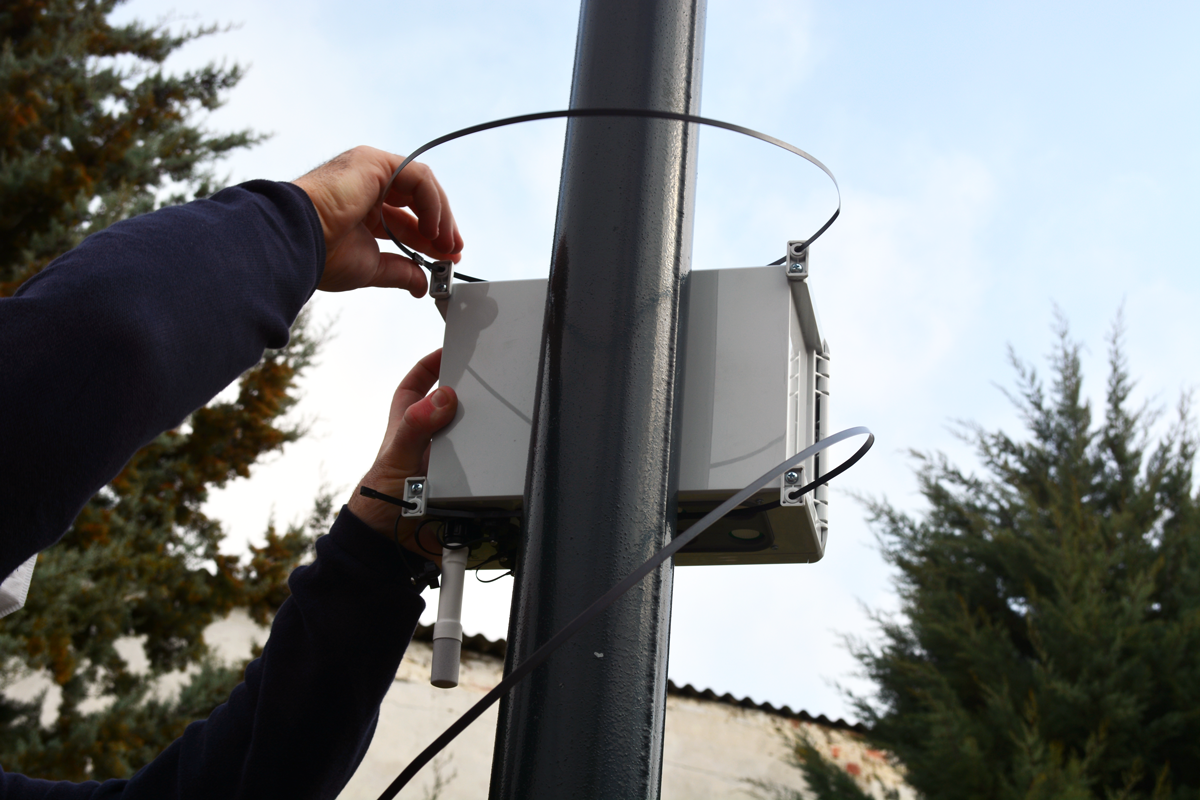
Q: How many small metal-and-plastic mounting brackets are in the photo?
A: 4